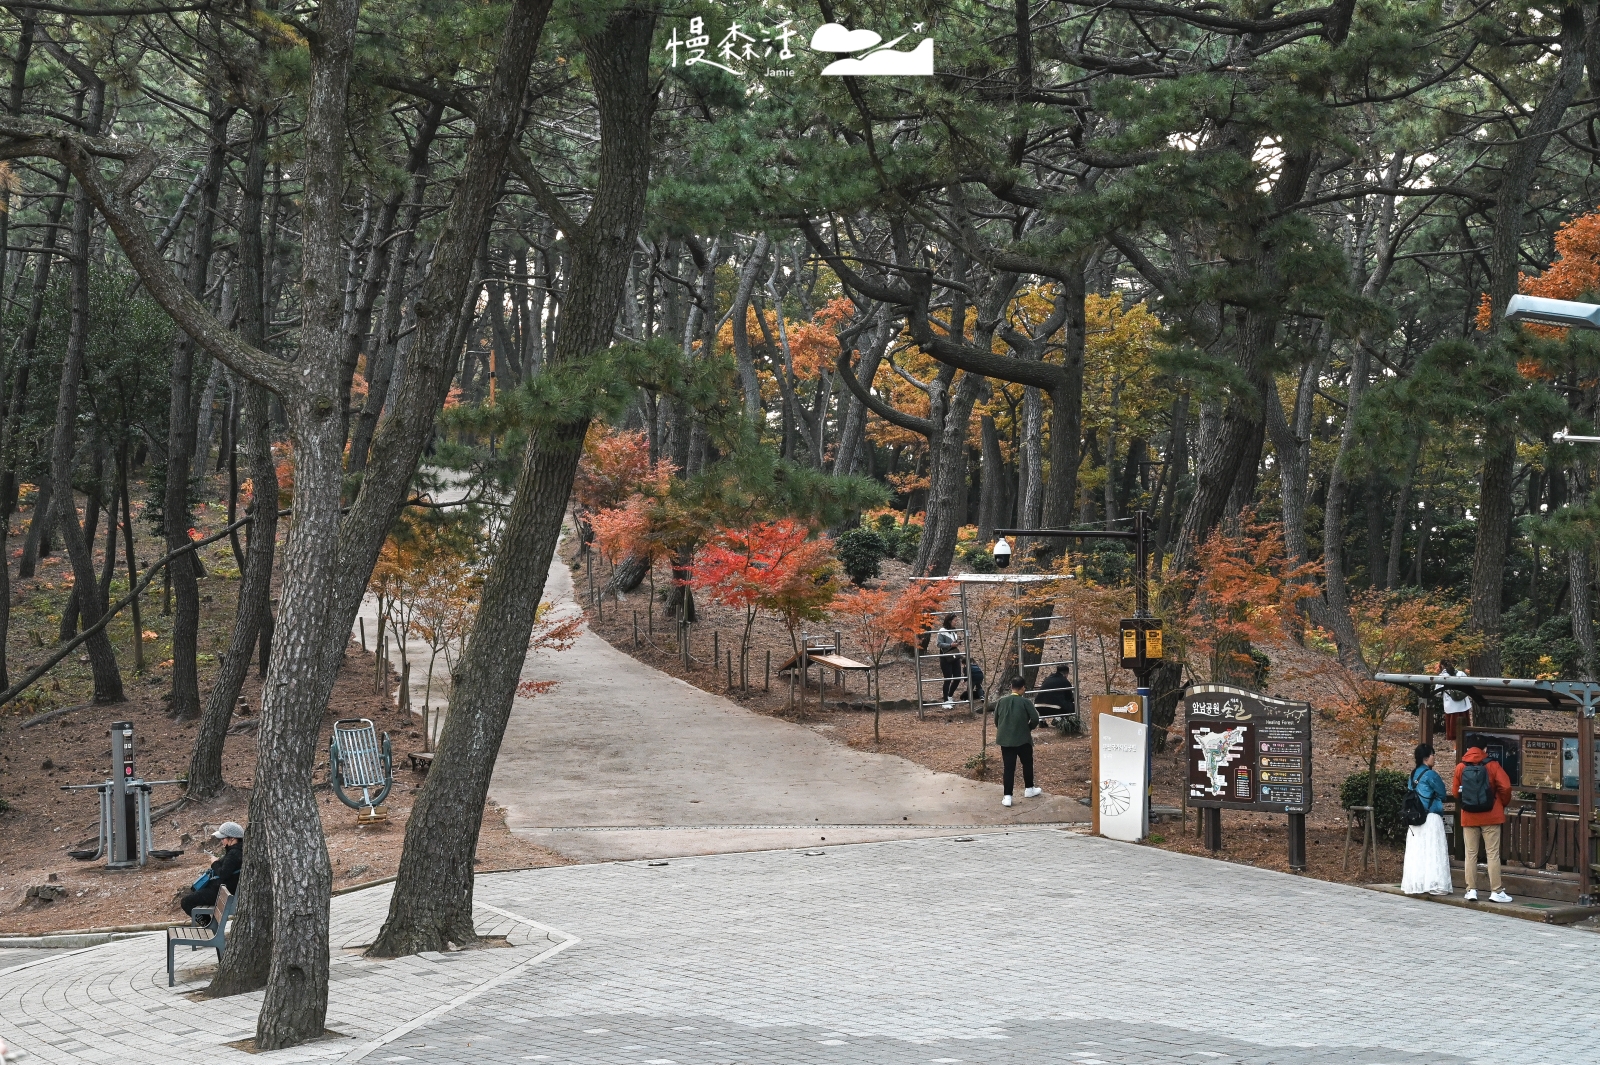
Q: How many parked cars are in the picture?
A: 0